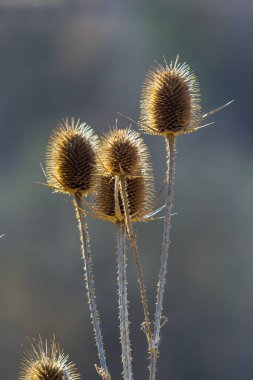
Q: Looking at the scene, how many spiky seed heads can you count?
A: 5